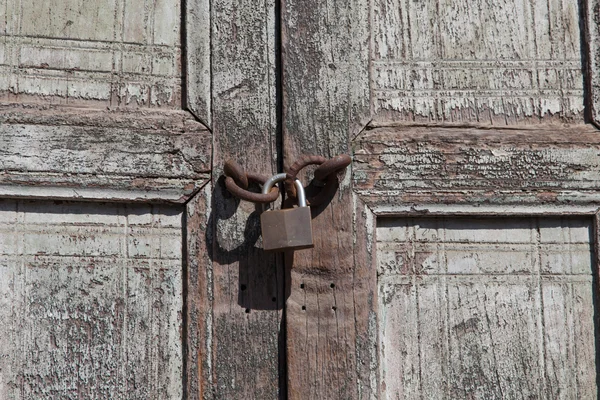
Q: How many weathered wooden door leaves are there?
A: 2